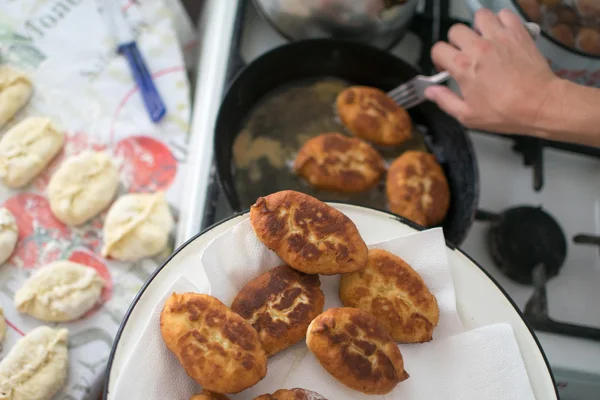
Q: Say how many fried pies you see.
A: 10